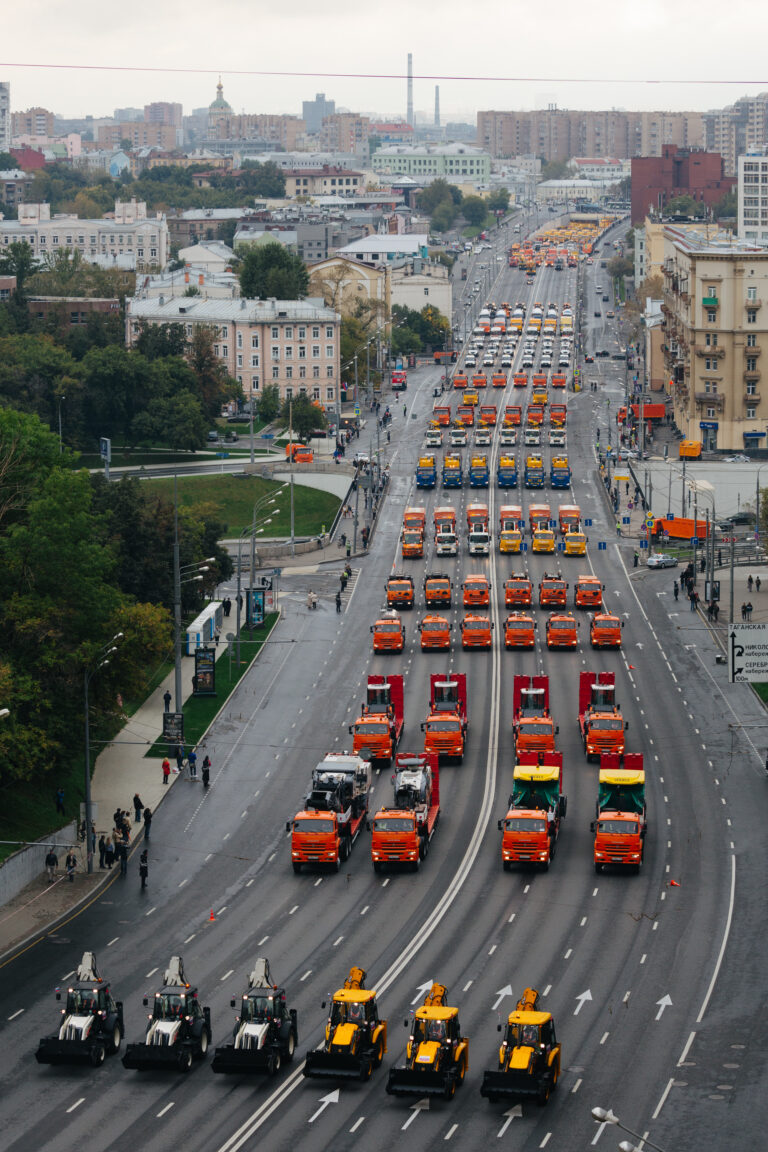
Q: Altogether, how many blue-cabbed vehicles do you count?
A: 6